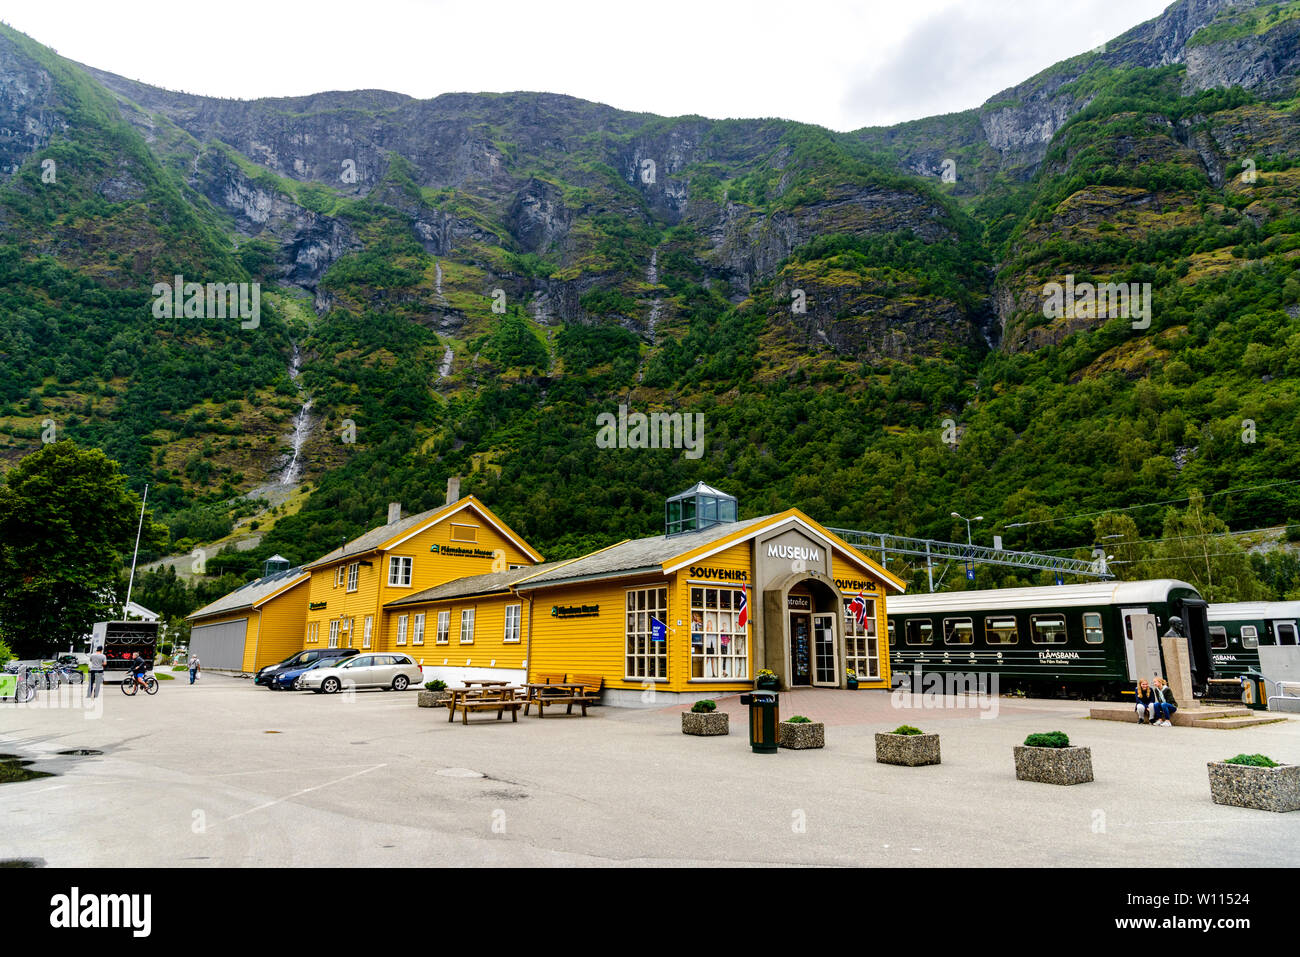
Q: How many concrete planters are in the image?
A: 6